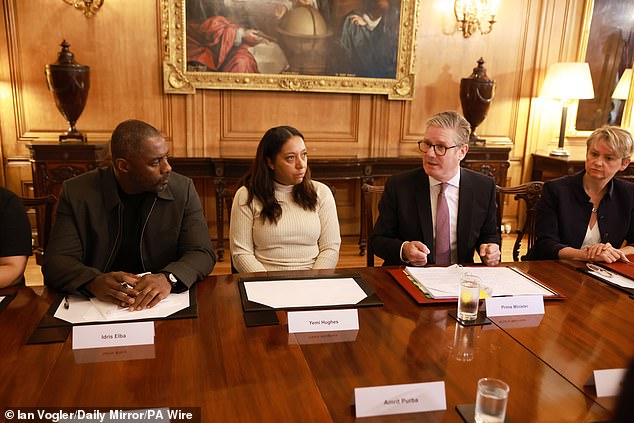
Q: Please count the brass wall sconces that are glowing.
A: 2